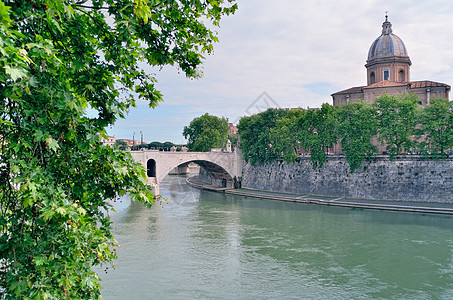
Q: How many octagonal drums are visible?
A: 1